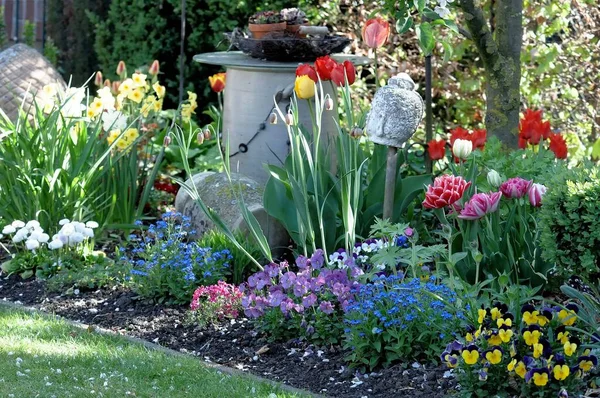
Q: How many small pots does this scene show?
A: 2